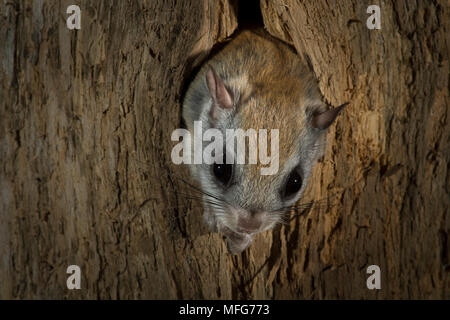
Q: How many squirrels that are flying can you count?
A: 0